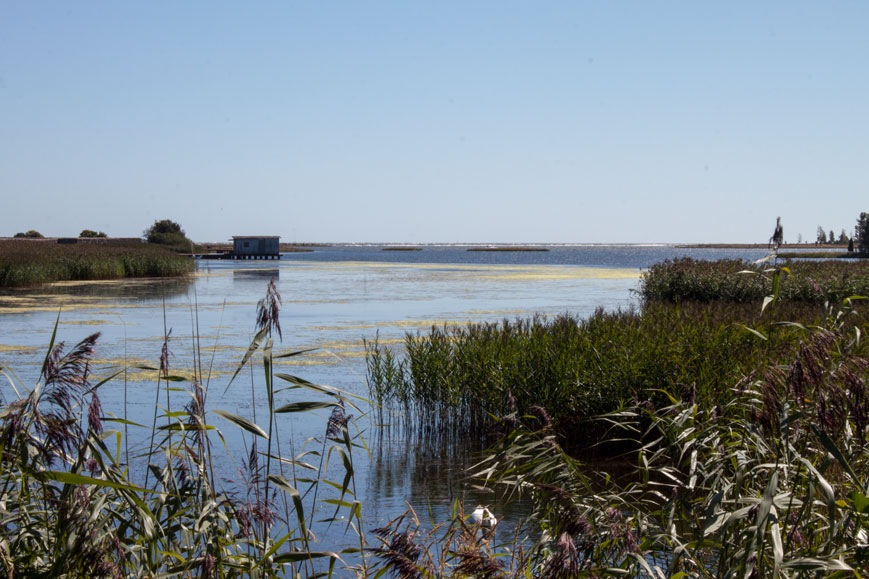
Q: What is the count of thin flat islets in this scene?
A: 2